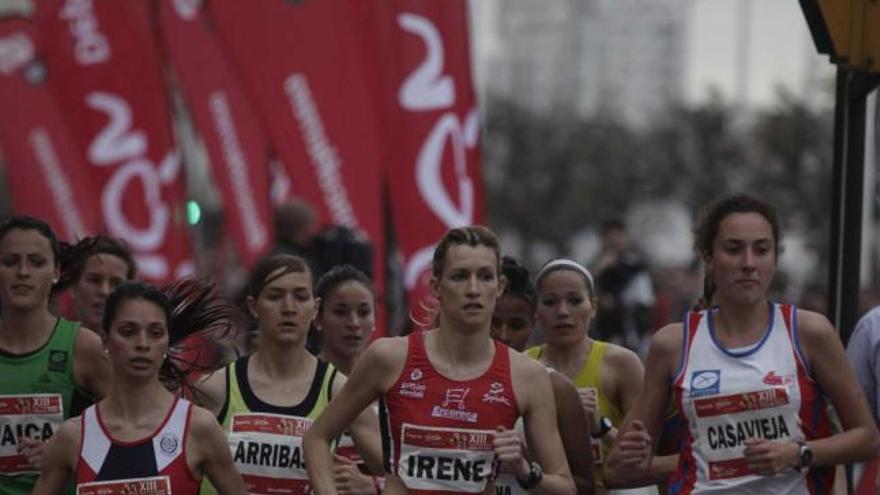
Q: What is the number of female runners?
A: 9